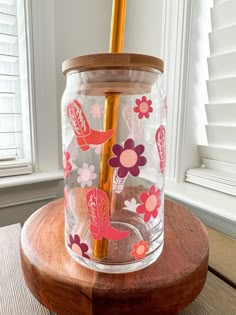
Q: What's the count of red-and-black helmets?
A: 0